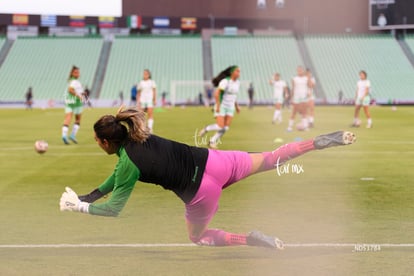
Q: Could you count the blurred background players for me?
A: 7